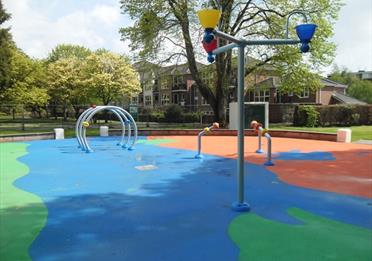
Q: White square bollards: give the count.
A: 3